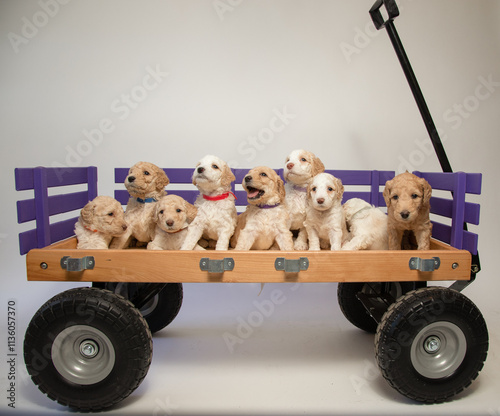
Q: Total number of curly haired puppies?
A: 9